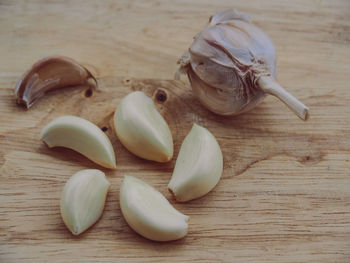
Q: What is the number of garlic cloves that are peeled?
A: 5